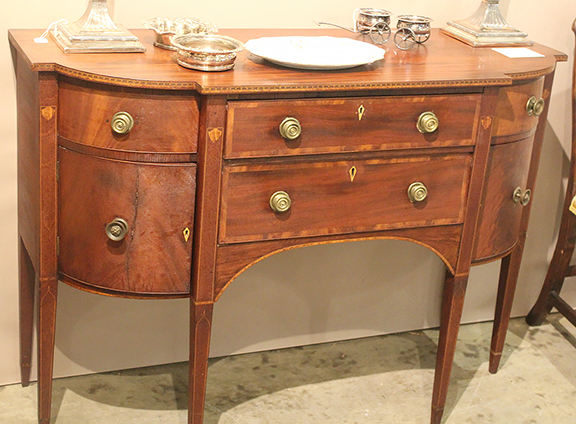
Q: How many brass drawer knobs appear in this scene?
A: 8